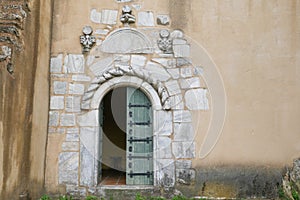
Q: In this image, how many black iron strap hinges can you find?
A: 5